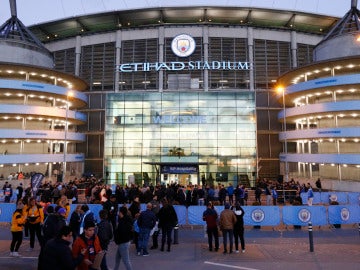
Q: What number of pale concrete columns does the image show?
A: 6